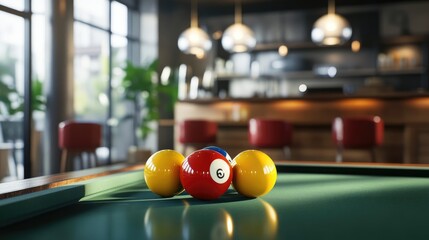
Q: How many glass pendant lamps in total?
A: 3